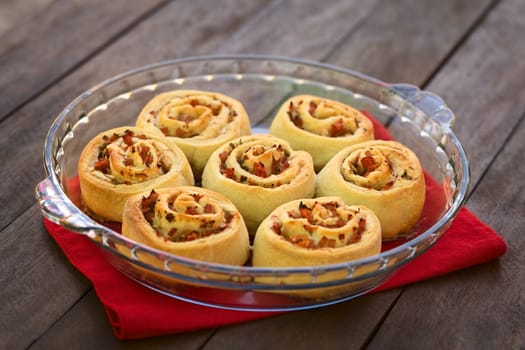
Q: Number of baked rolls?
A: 7